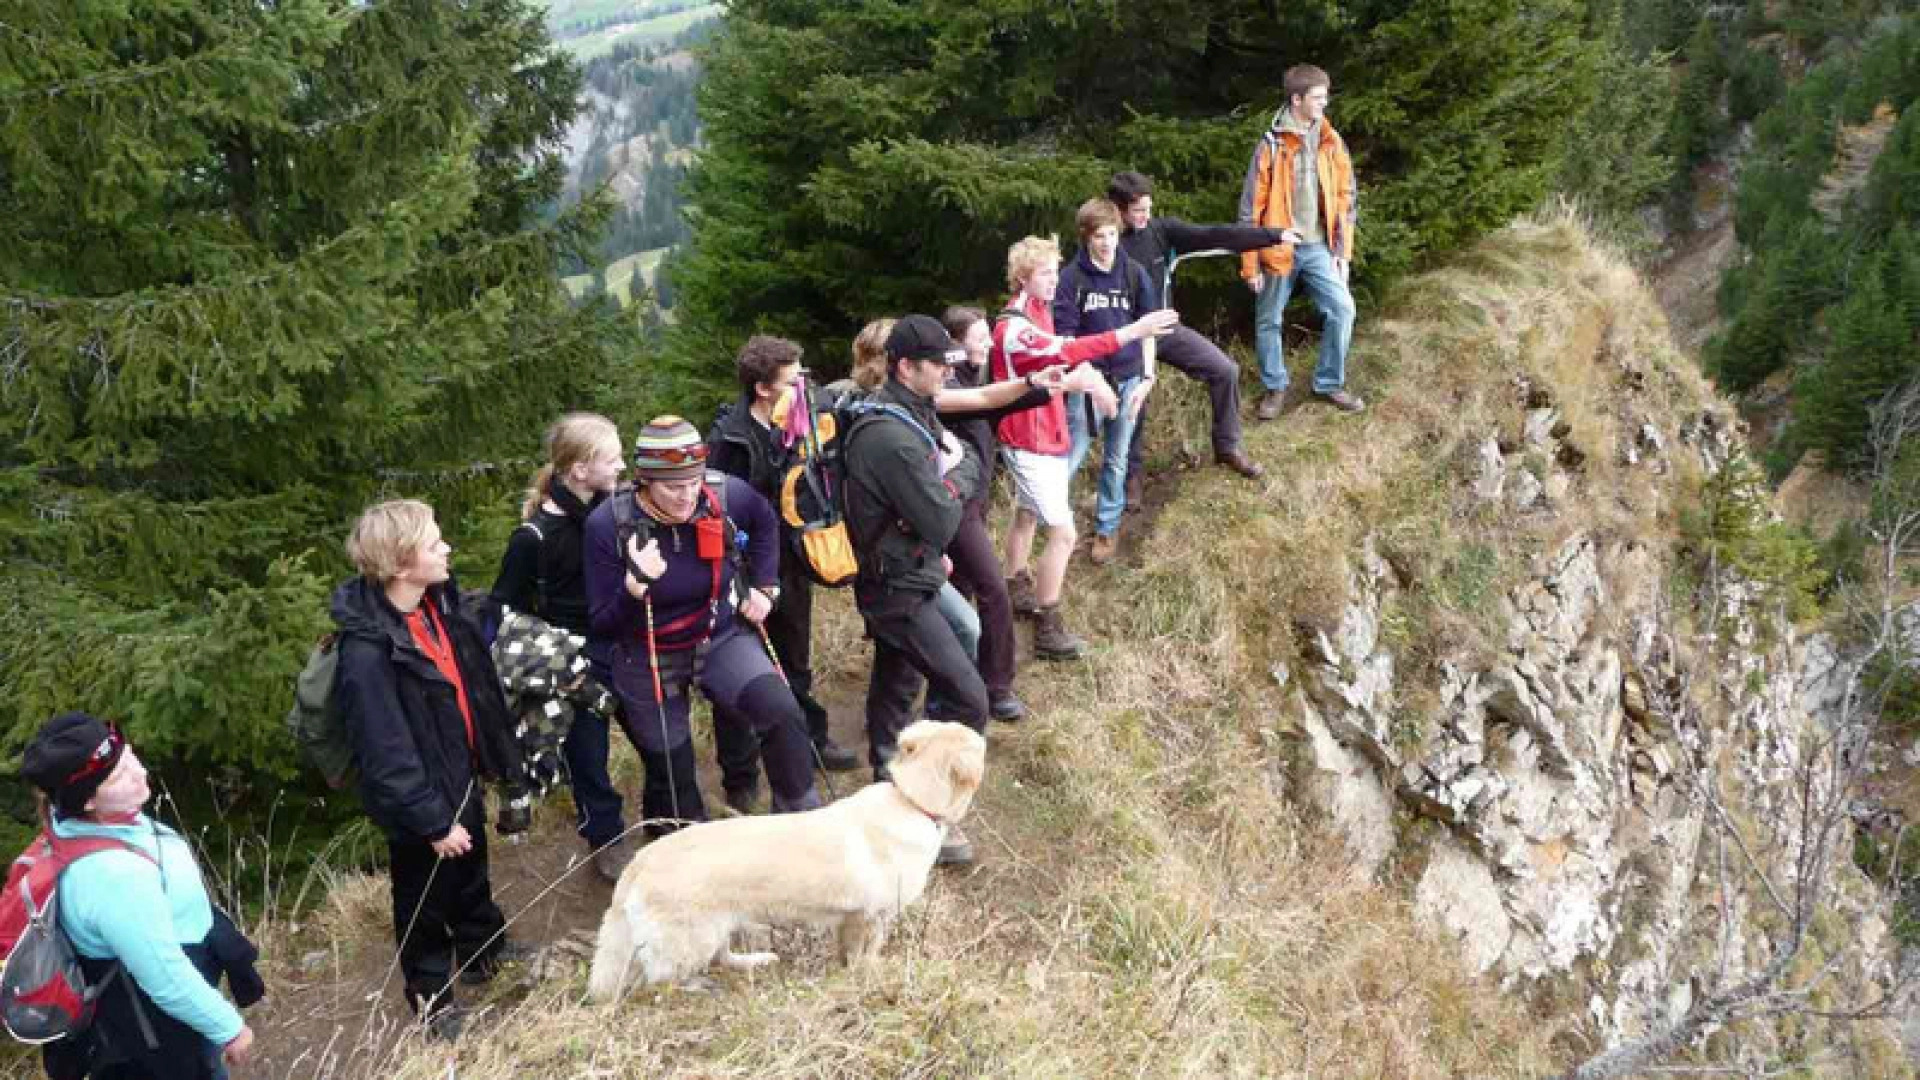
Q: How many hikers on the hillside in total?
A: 12